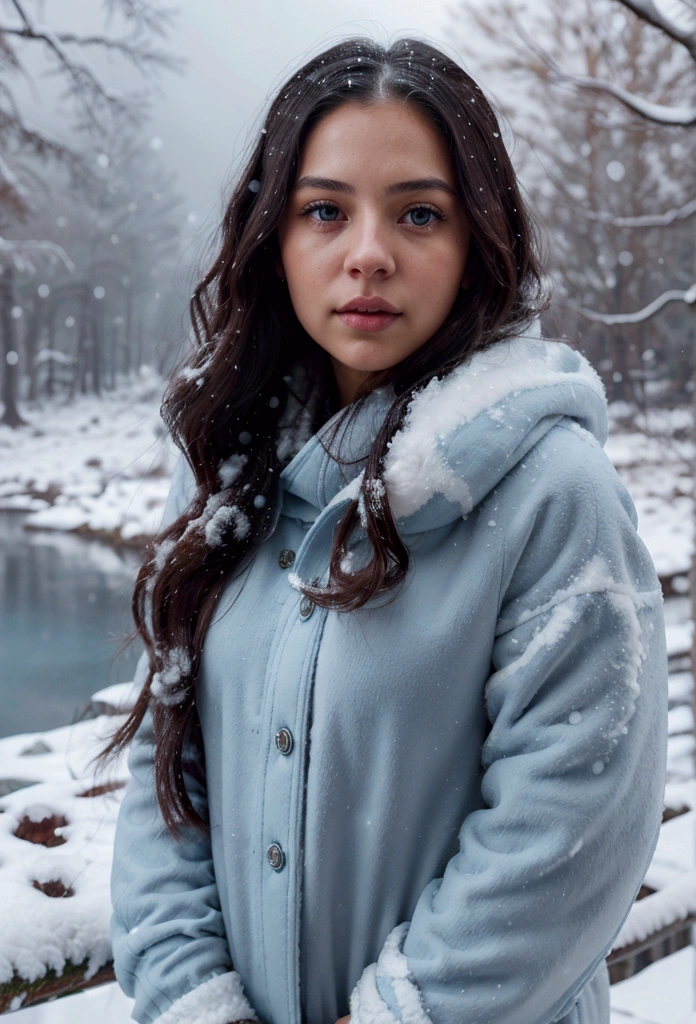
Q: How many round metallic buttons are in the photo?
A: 4